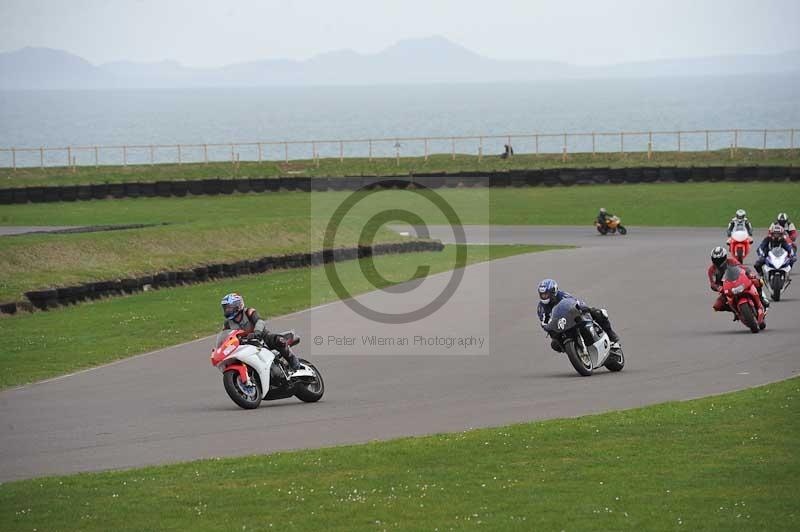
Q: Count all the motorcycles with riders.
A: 7